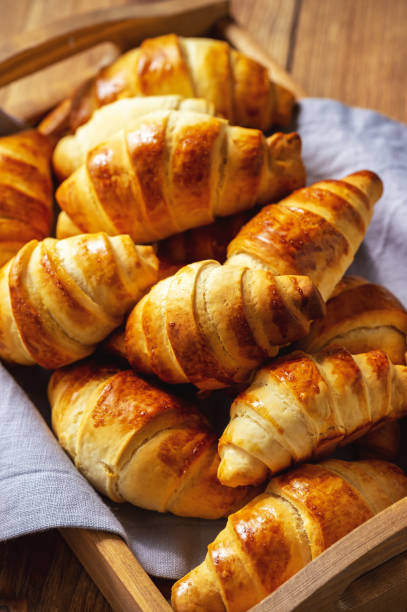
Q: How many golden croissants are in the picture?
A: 11